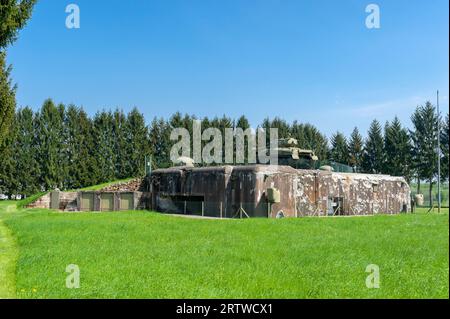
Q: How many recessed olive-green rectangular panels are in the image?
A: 3